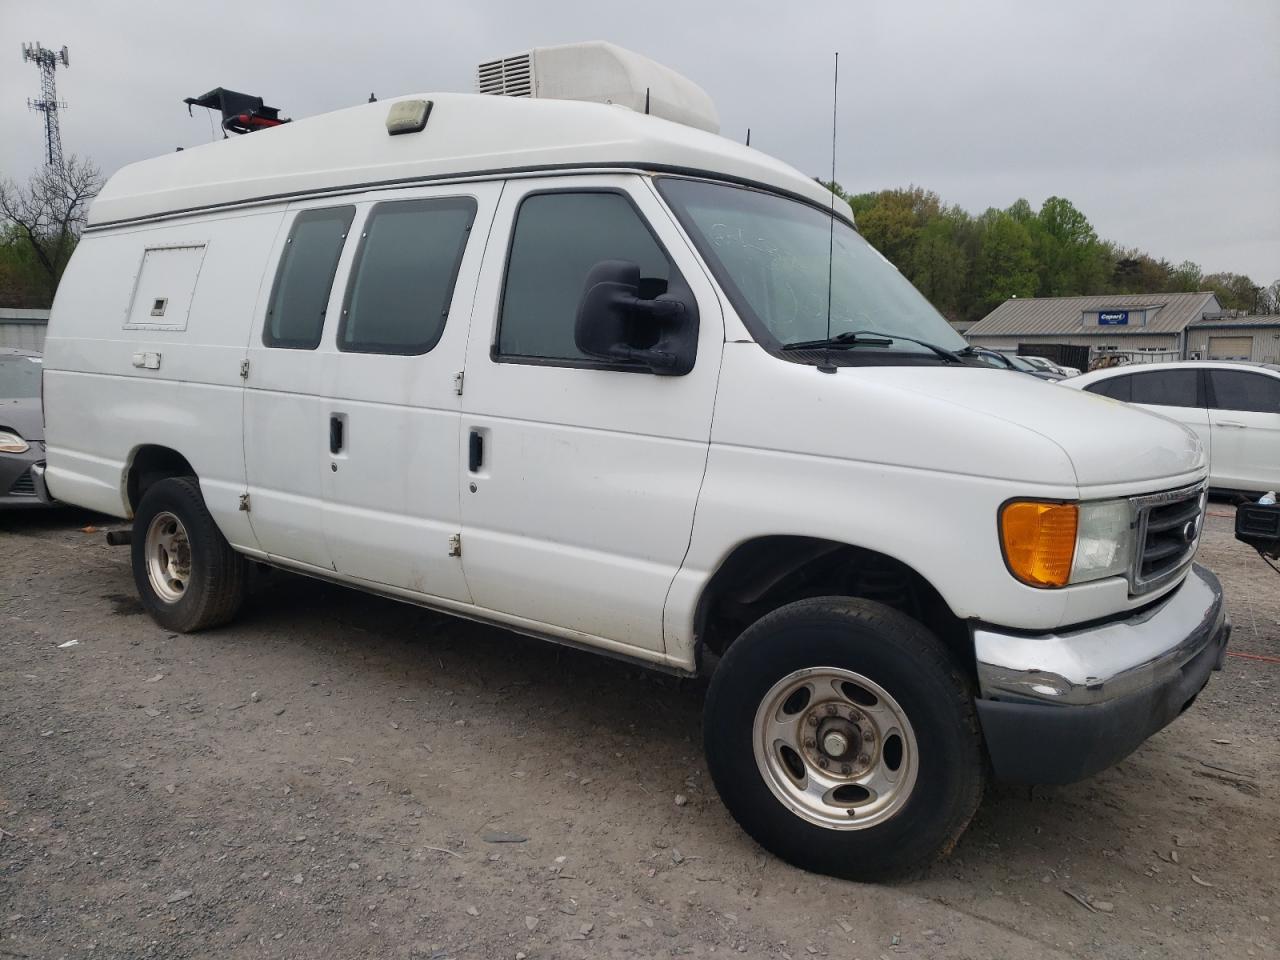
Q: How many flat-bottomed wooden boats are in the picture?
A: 0